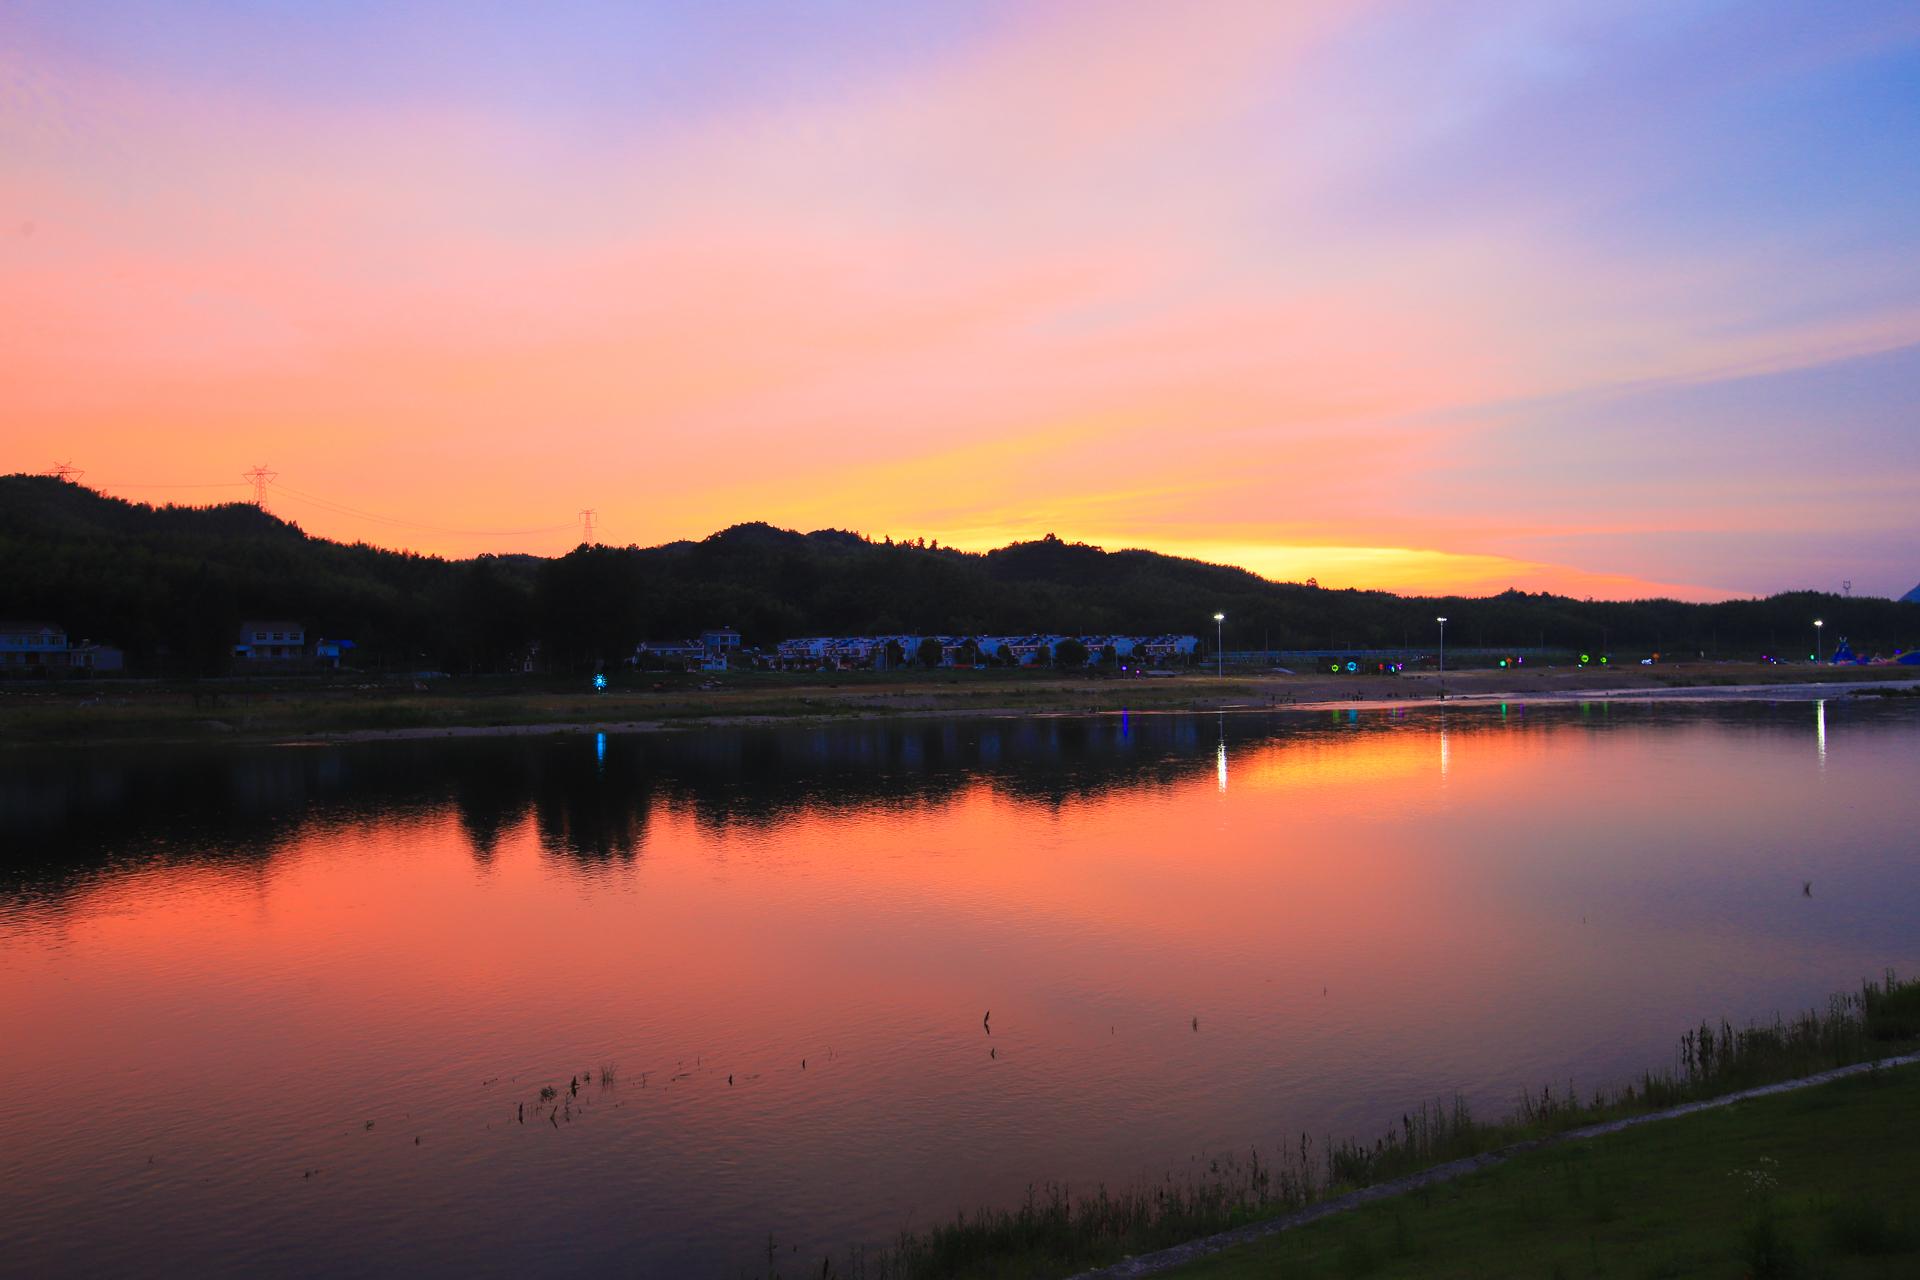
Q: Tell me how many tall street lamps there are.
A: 3